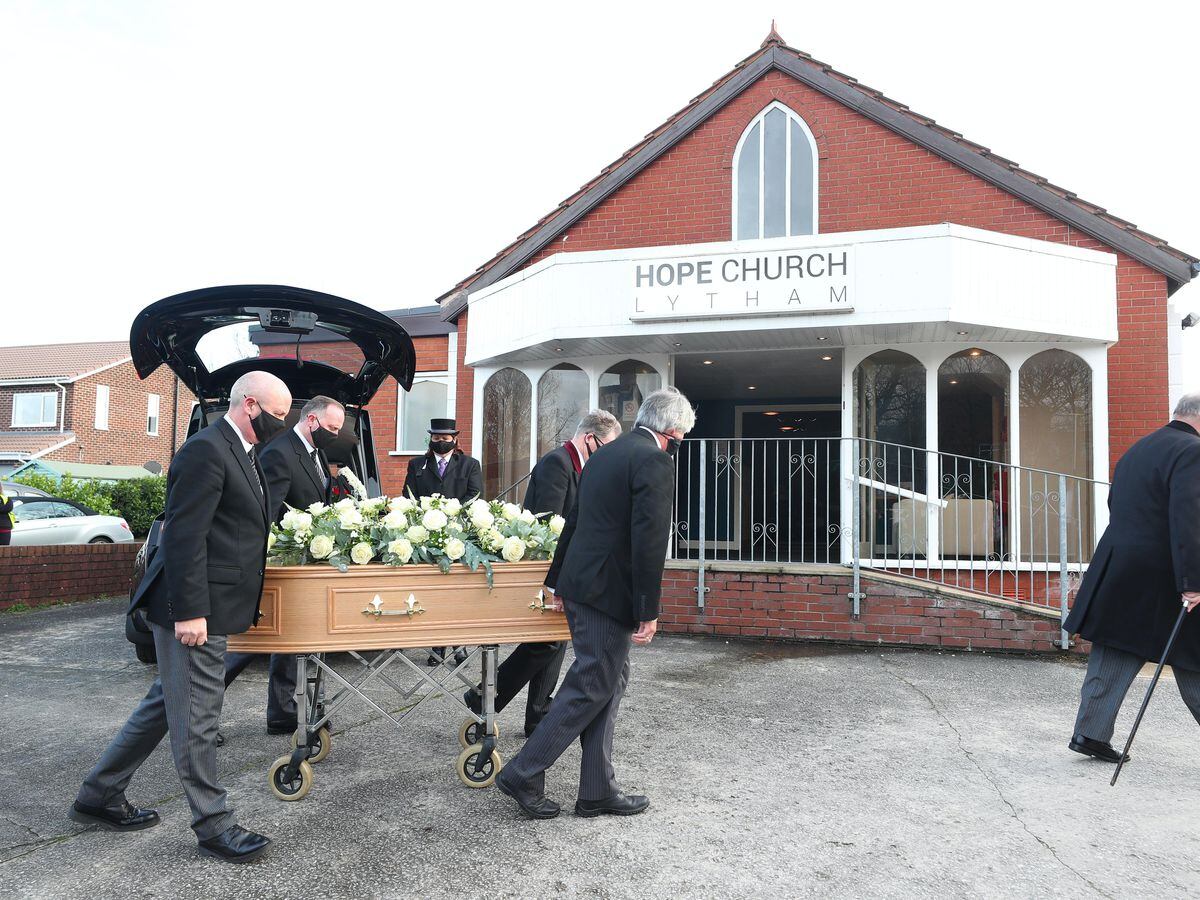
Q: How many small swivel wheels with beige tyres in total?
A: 4